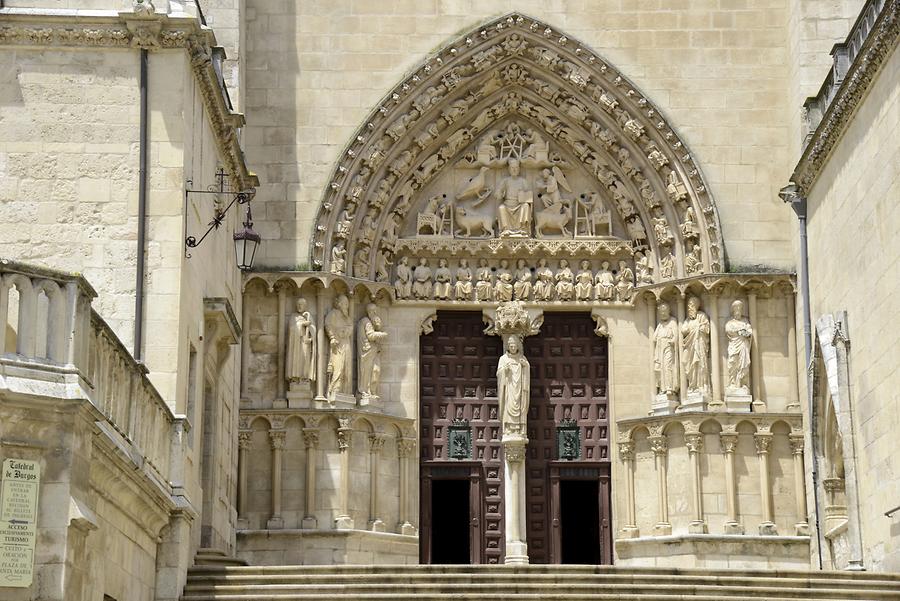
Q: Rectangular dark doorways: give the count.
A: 2